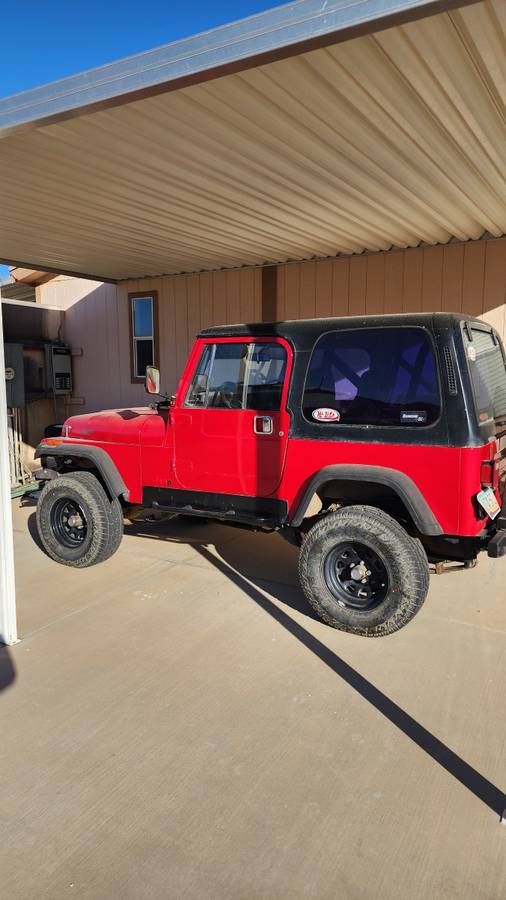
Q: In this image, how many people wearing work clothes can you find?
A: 0